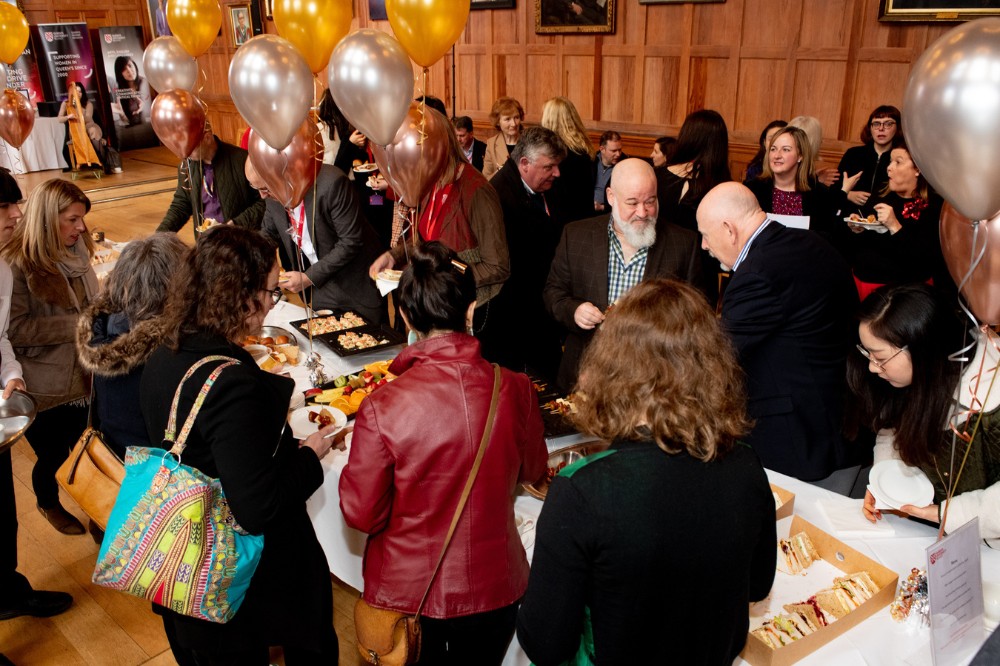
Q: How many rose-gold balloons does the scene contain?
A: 5